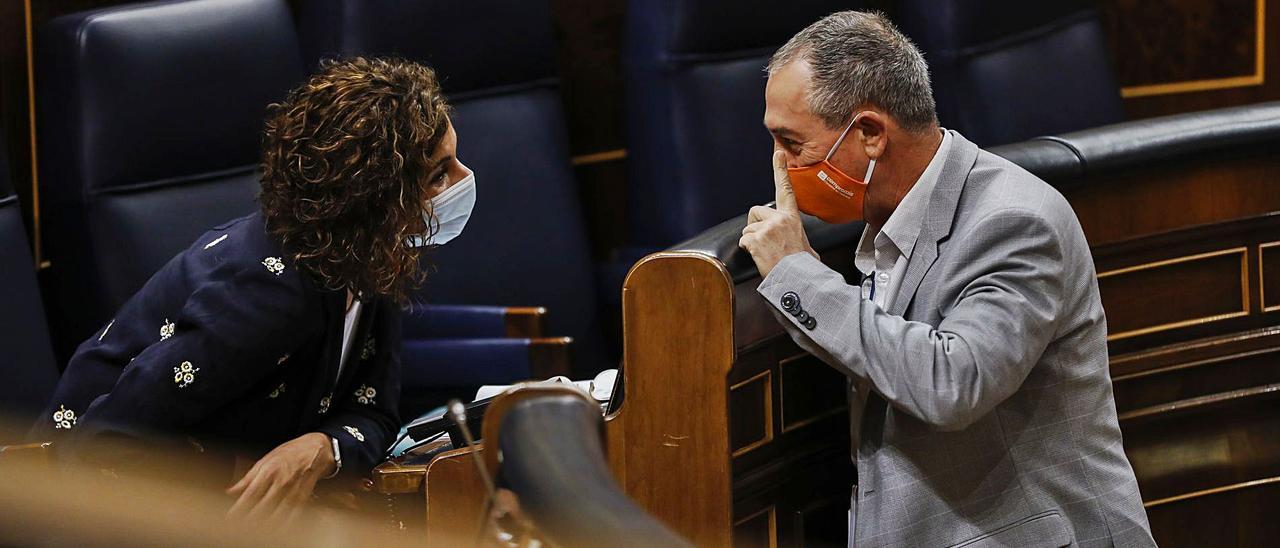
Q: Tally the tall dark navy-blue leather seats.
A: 5